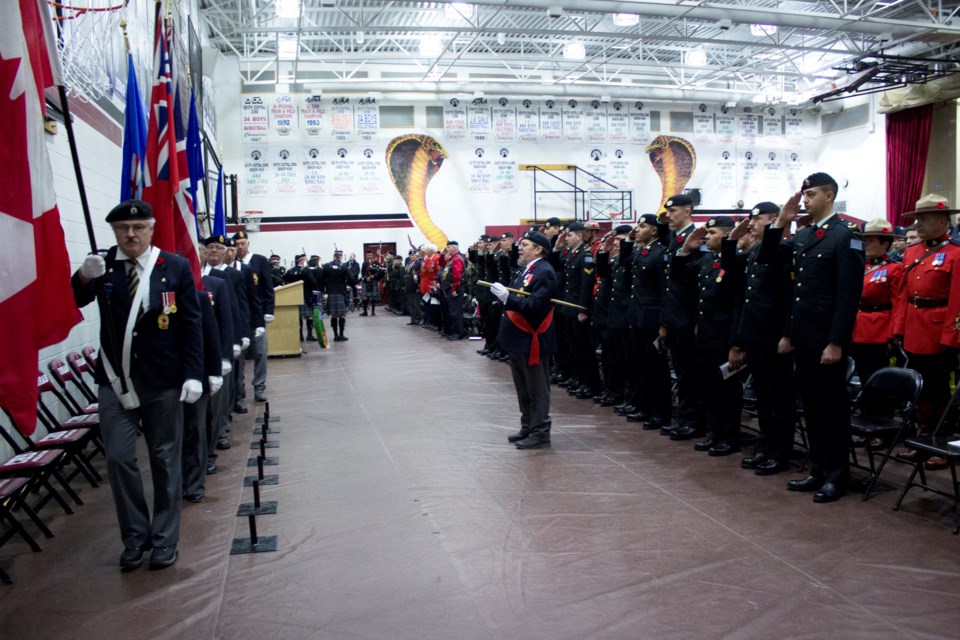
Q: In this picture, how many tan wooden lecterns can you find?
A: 1